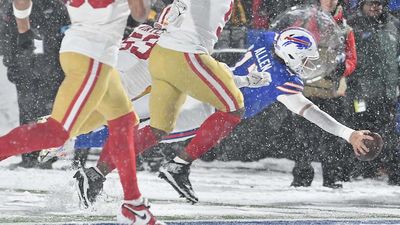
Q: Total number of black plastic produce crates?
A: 0